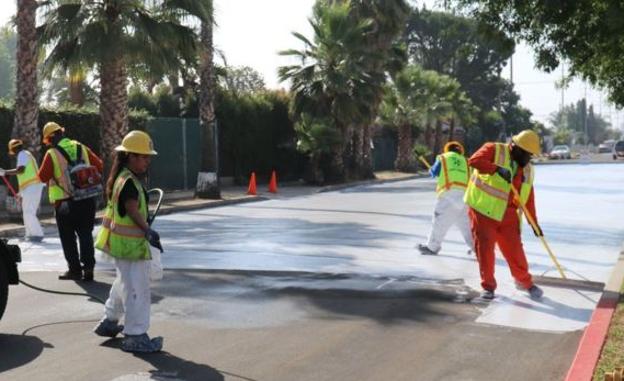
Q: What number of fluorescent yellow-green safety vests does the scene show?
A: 5